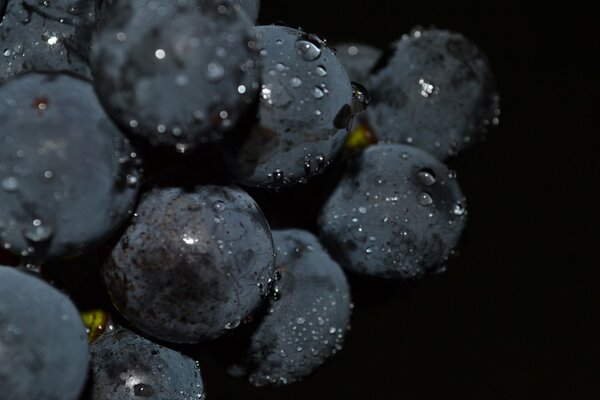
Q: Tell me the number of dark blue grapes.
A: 12